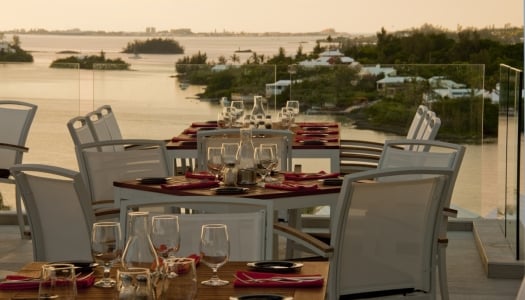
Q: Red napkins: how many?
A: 13